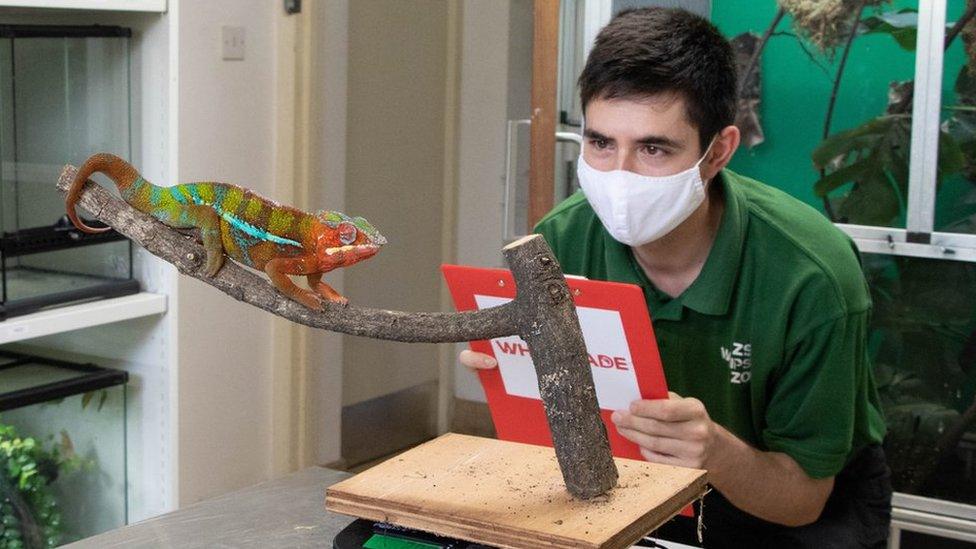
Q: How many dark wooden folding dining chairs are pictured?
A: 0